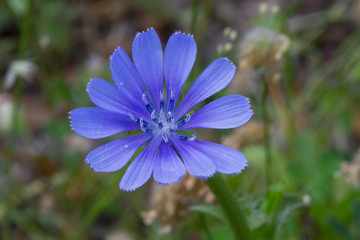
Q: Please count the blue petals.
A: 12